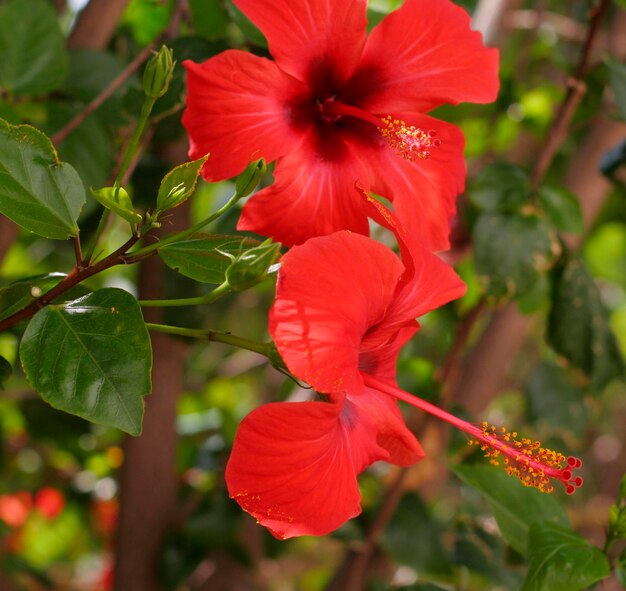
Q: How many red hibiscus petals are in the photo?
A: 10